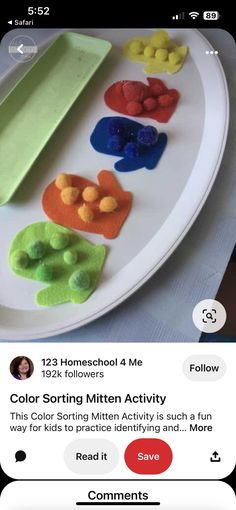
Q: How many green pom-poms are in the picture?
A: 6